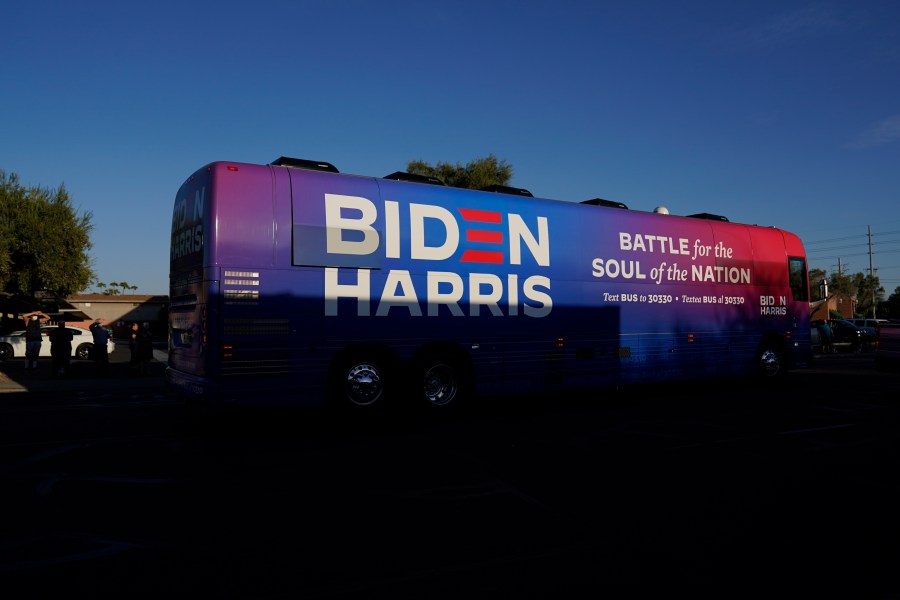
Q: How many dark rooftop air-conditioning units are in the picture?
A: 5